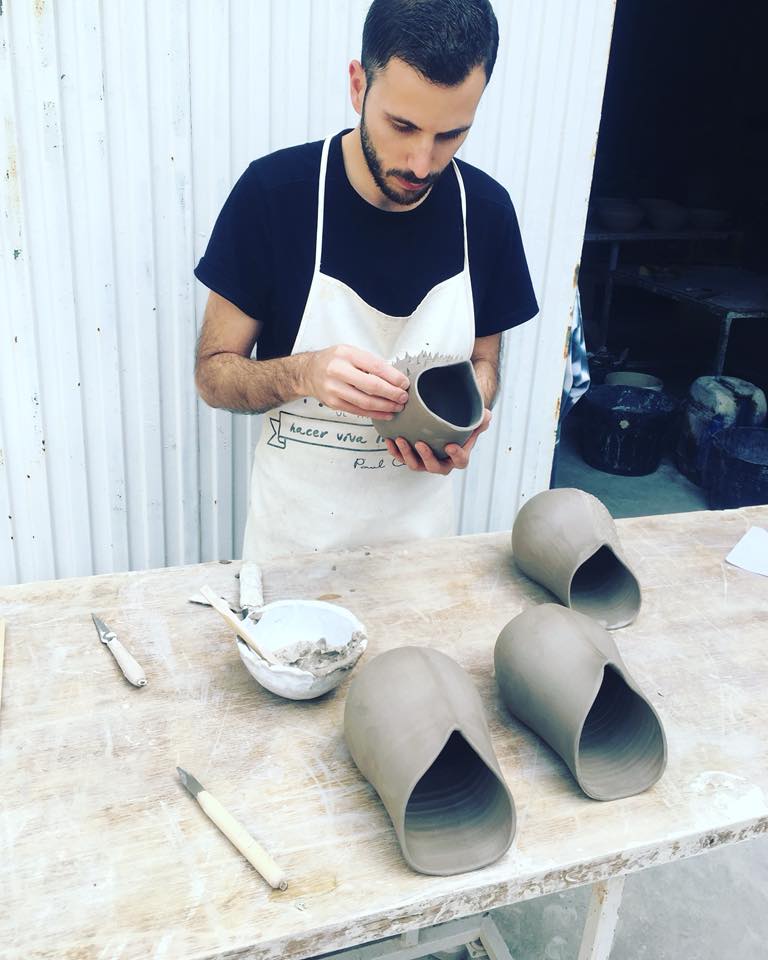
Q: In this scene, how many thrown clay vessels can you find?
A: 4